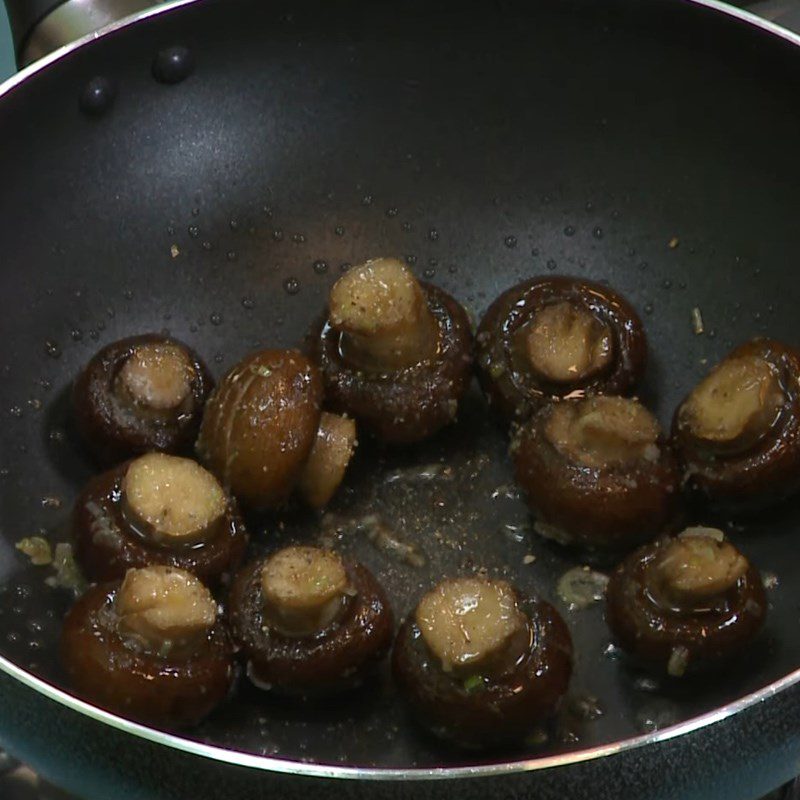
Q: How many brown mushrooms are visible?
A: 11